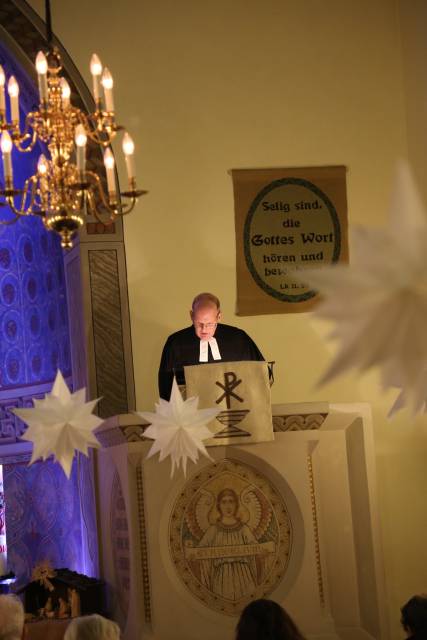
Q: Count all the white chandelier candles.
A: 11